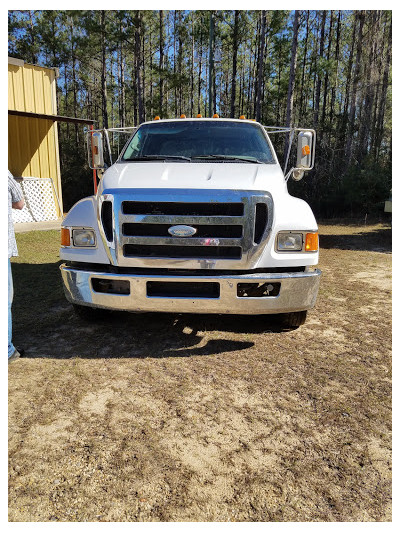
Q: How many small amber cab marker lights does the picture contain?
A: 5